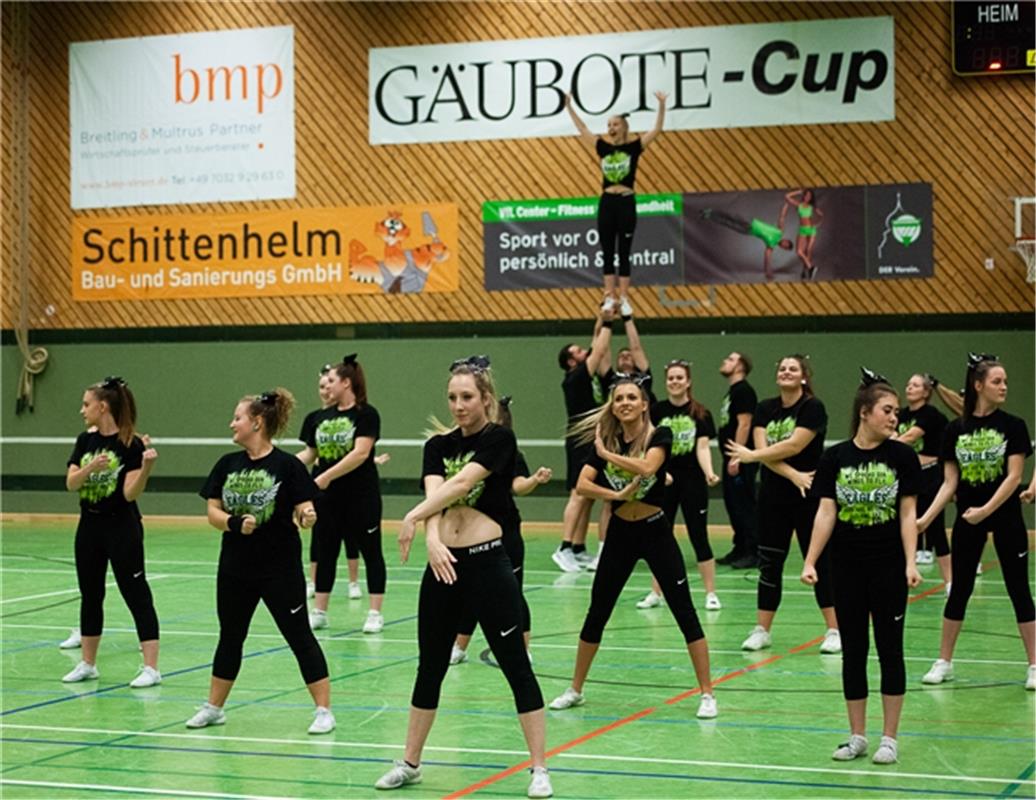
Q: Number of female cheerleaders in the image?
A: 13